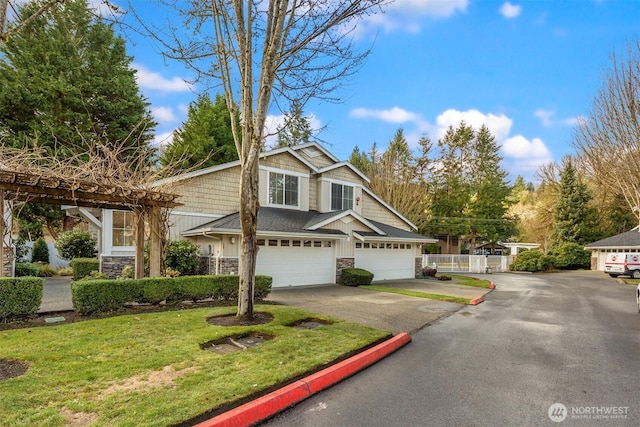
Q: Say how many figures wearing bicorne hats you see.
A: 0